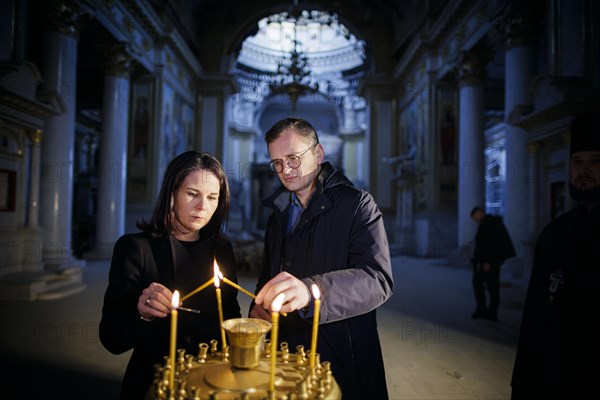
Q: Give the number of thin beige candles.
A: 6